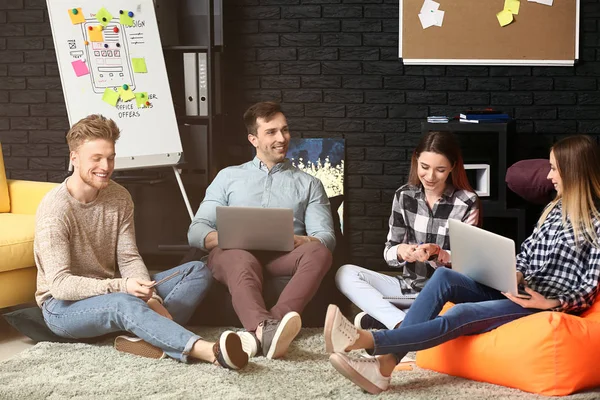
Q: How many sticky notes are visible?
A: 11